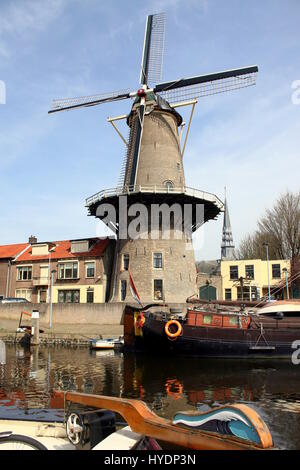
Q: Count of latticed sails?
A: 4